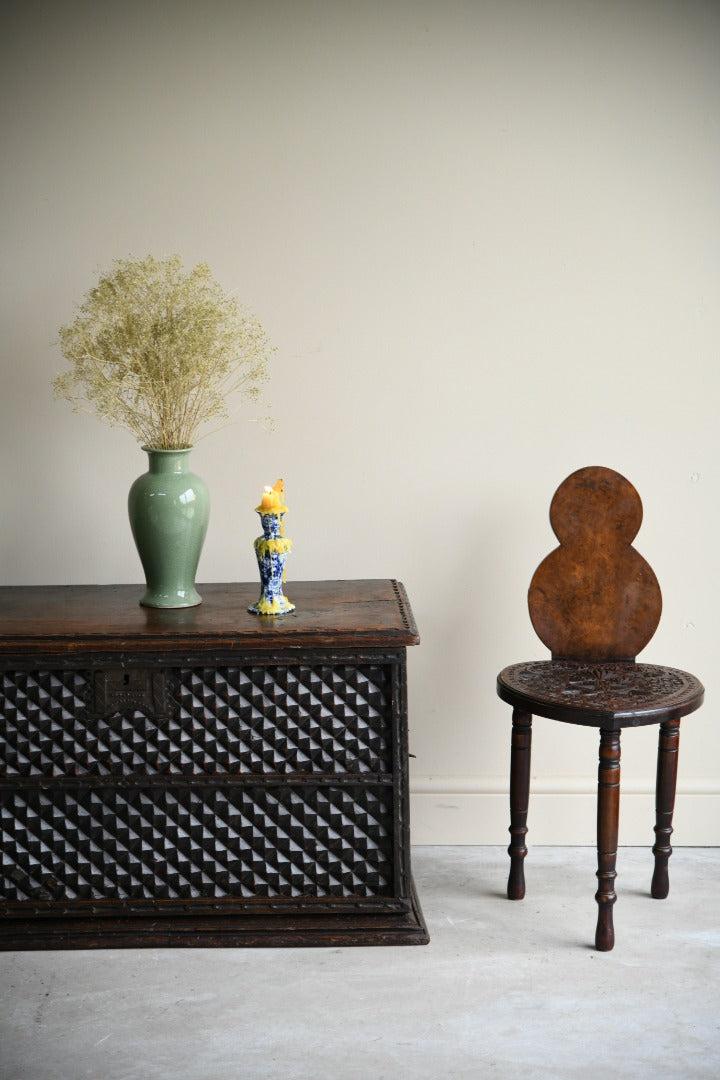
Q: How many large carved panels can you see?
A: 2